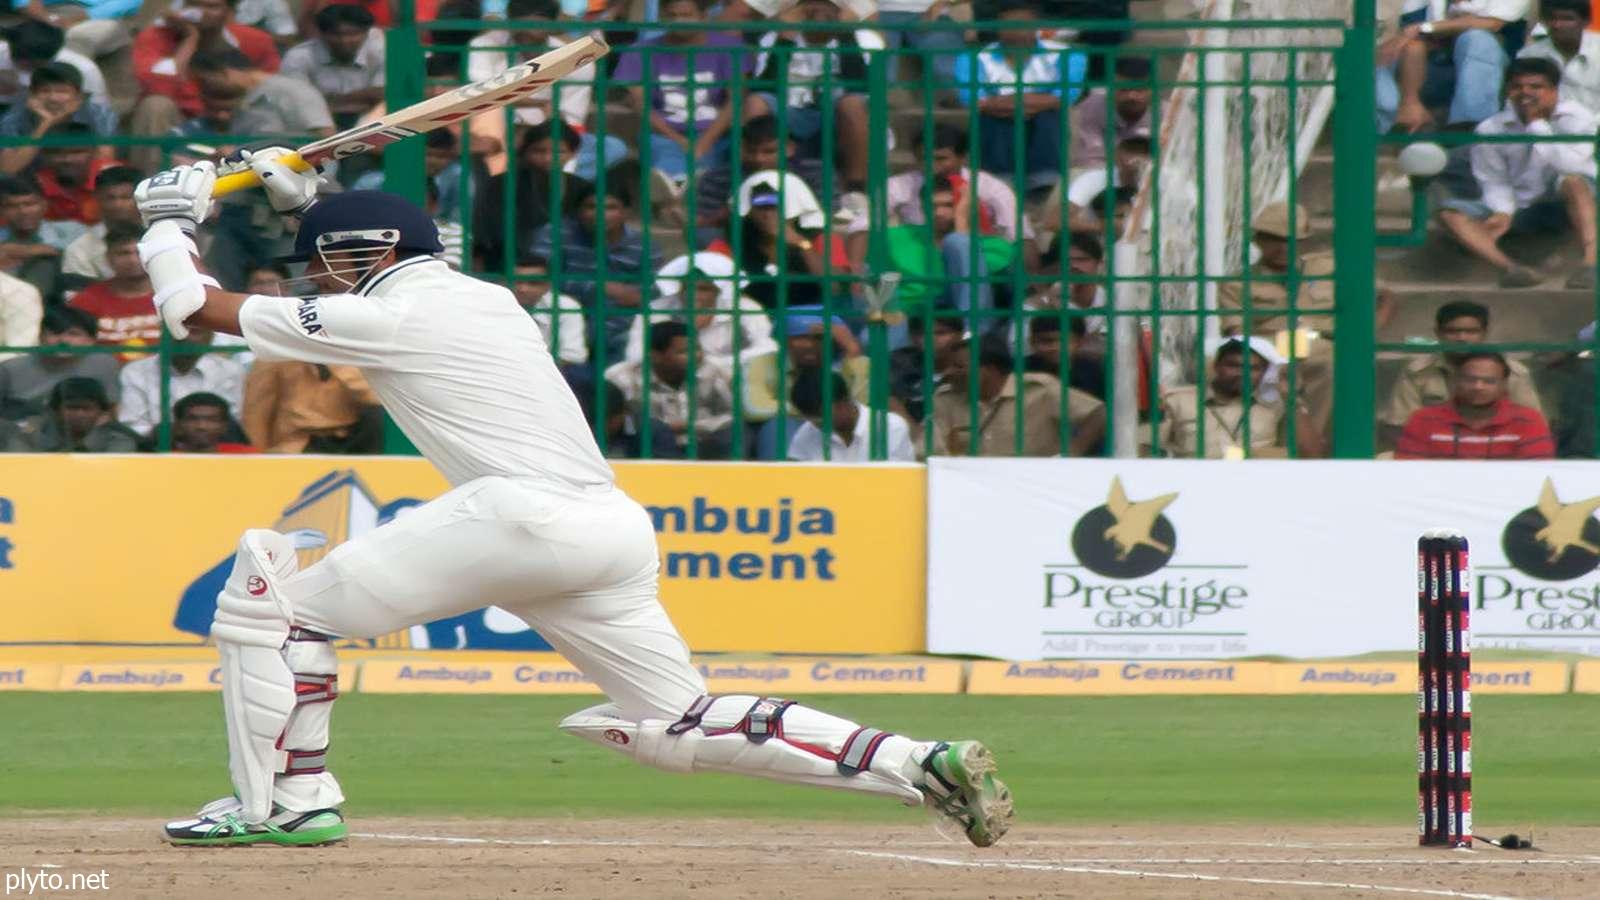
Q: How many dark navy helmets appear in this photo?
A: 1